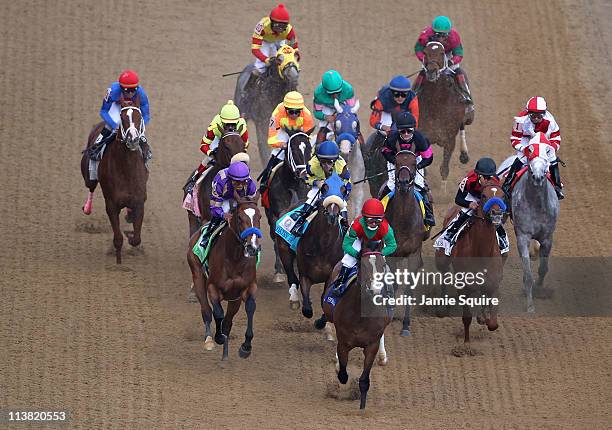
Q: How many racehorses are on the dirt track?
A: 13